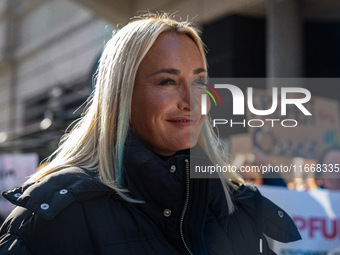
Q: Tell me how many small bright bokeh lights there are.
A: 2